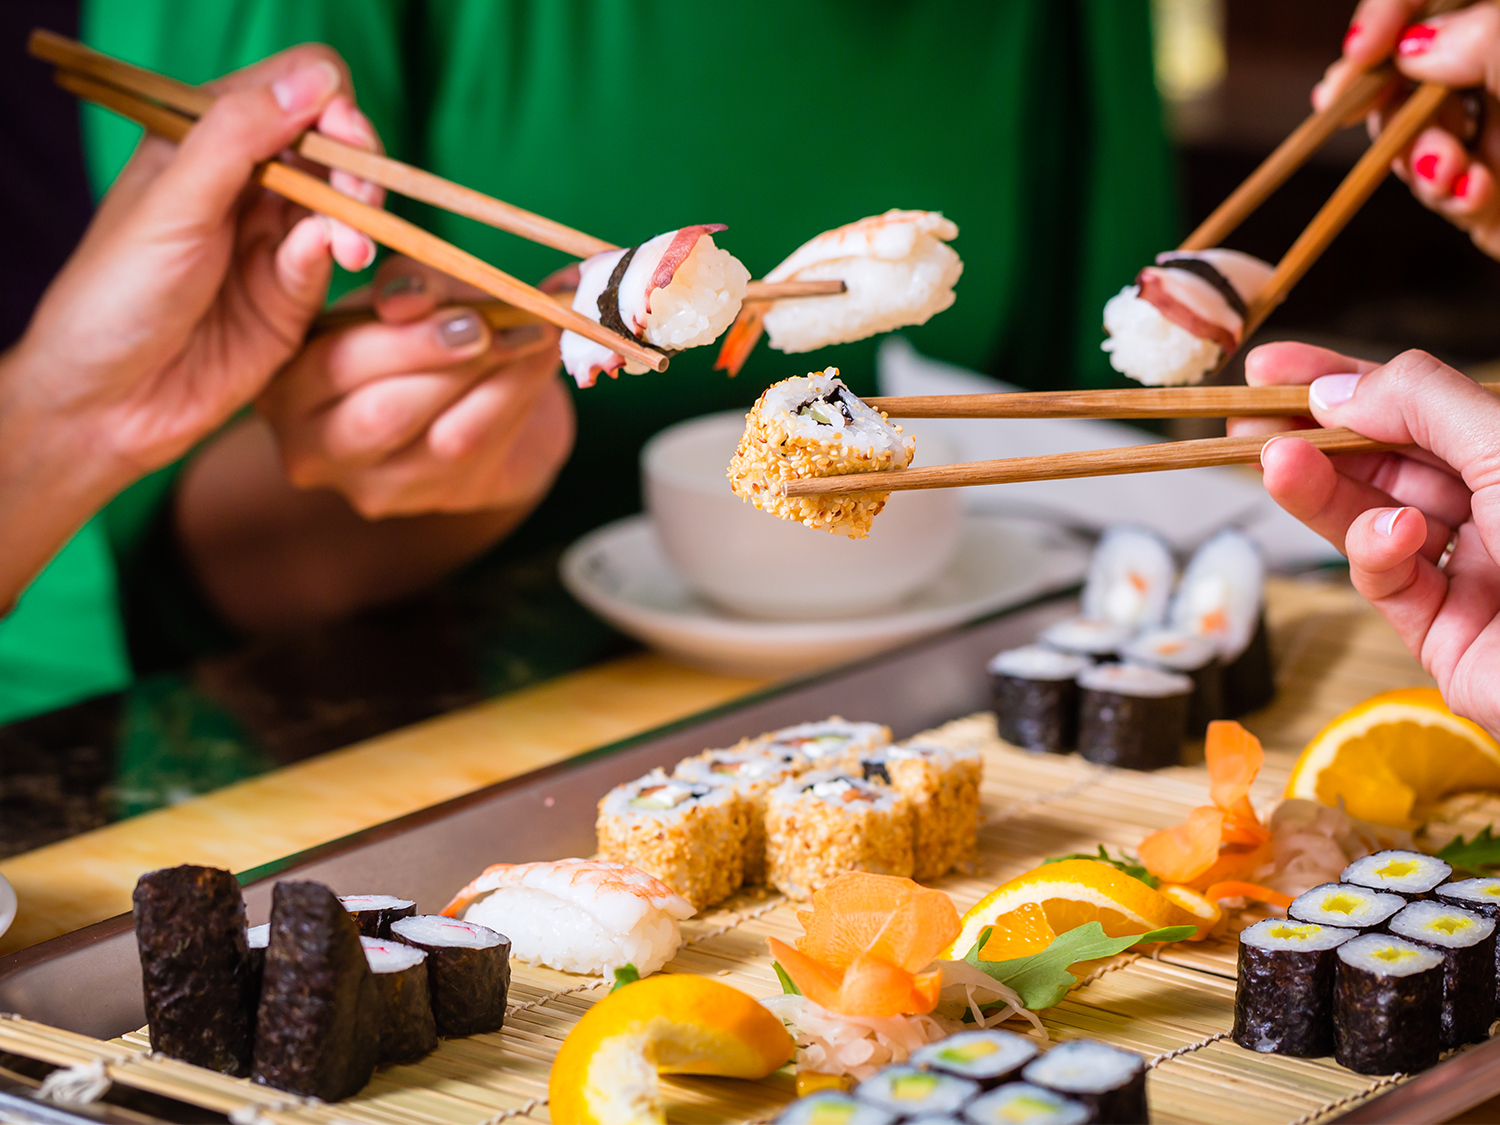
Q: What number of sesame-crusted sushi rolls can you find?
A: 6